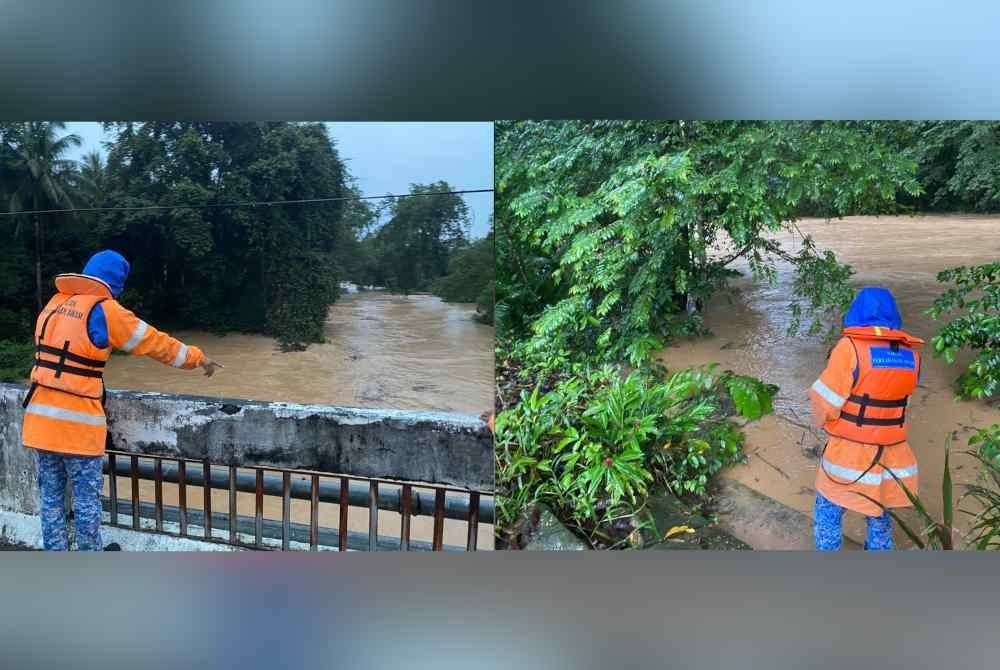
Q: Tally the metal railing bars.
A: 14